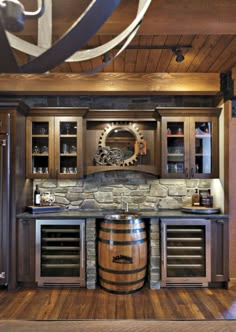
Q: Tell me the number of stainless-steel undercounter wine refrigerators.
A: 2